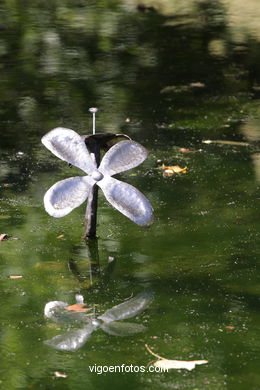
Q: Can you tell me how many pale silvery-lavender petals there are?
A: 4